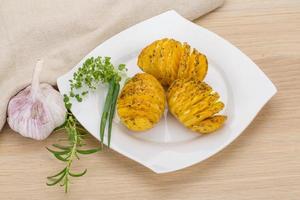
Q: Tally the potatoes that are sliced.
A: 3